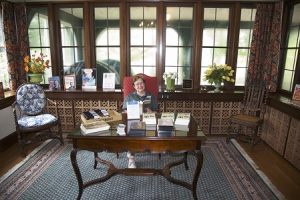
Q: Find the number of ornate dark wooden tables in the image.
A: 1